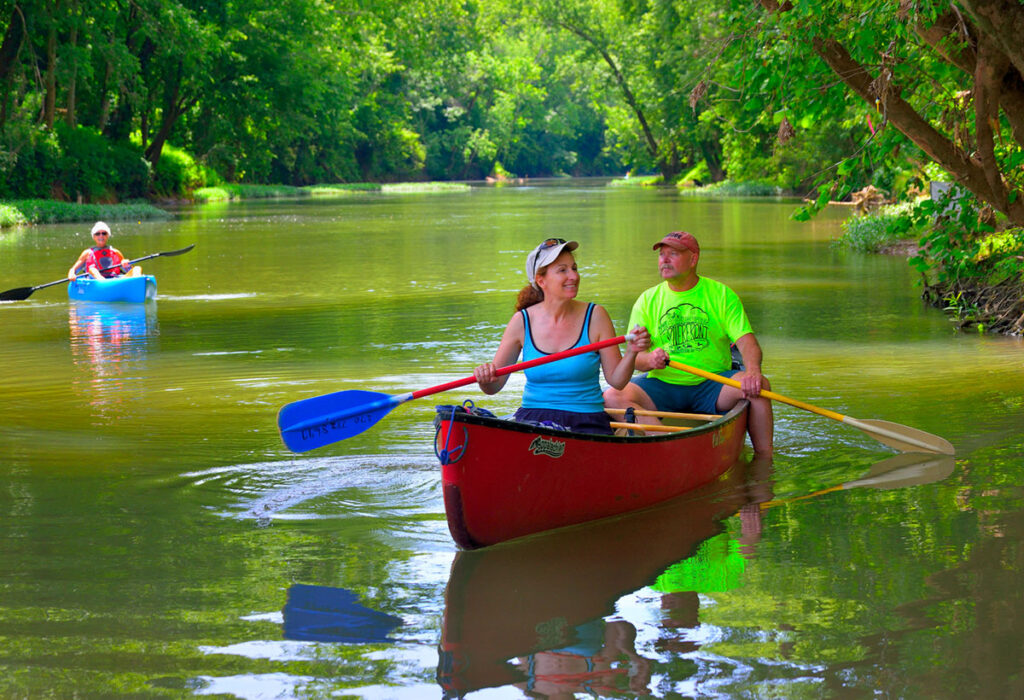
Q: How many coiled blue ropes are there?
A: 1